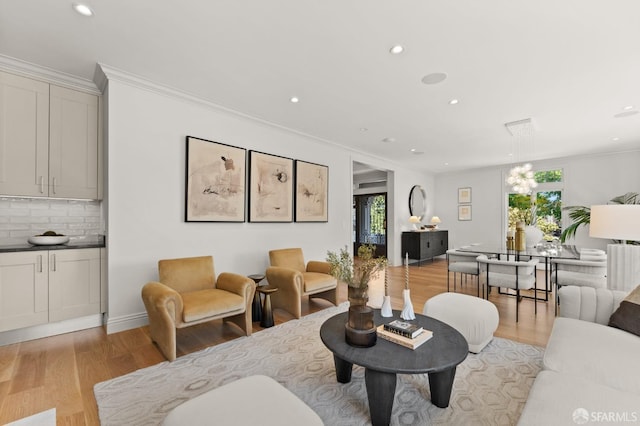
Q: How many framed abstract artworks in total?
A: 3